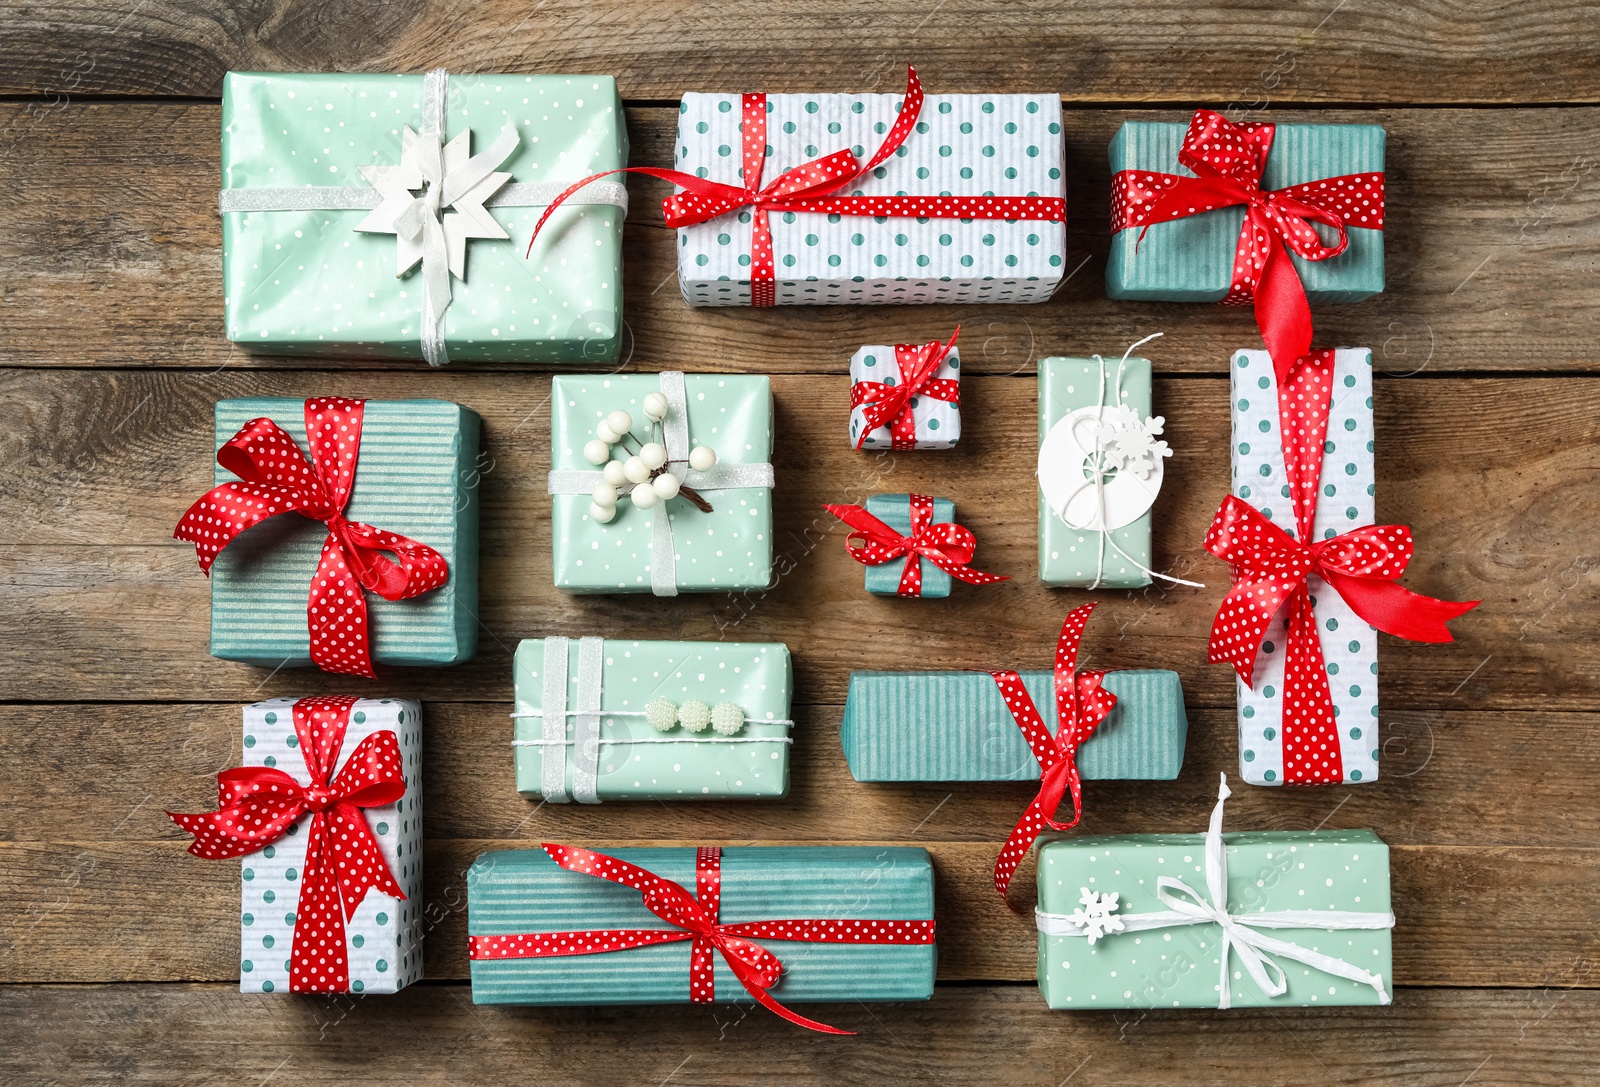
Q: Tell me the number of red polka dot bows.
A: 9